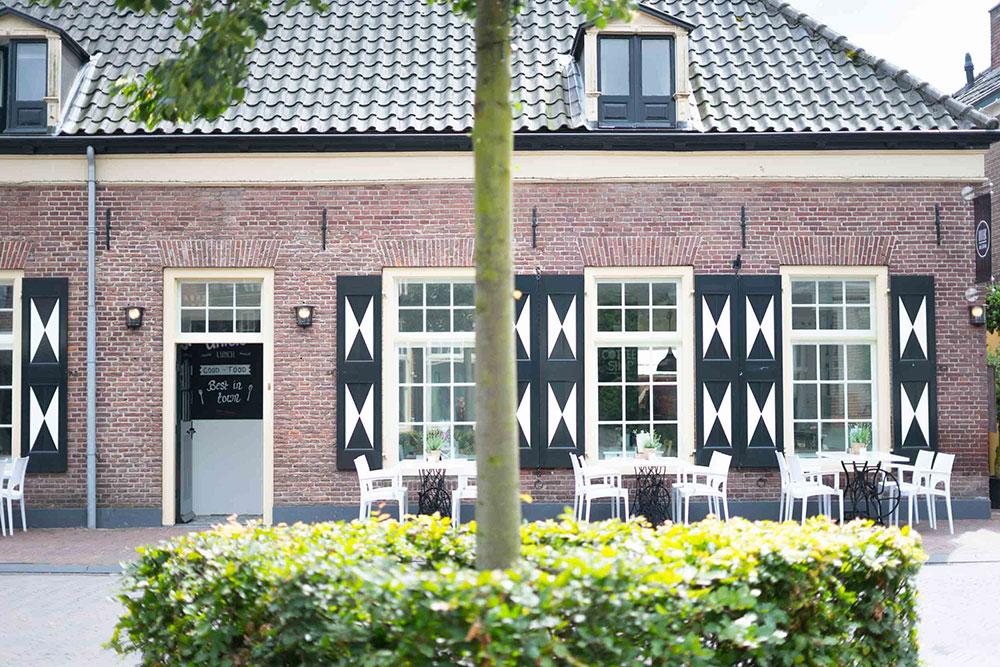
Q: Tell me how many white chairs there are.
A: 12